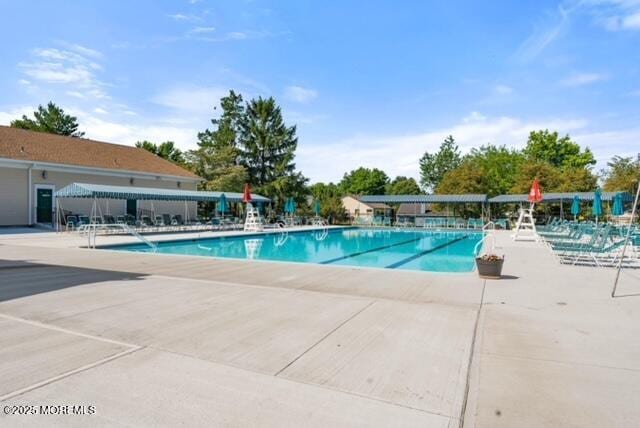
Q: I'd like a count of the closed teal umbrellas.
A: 7